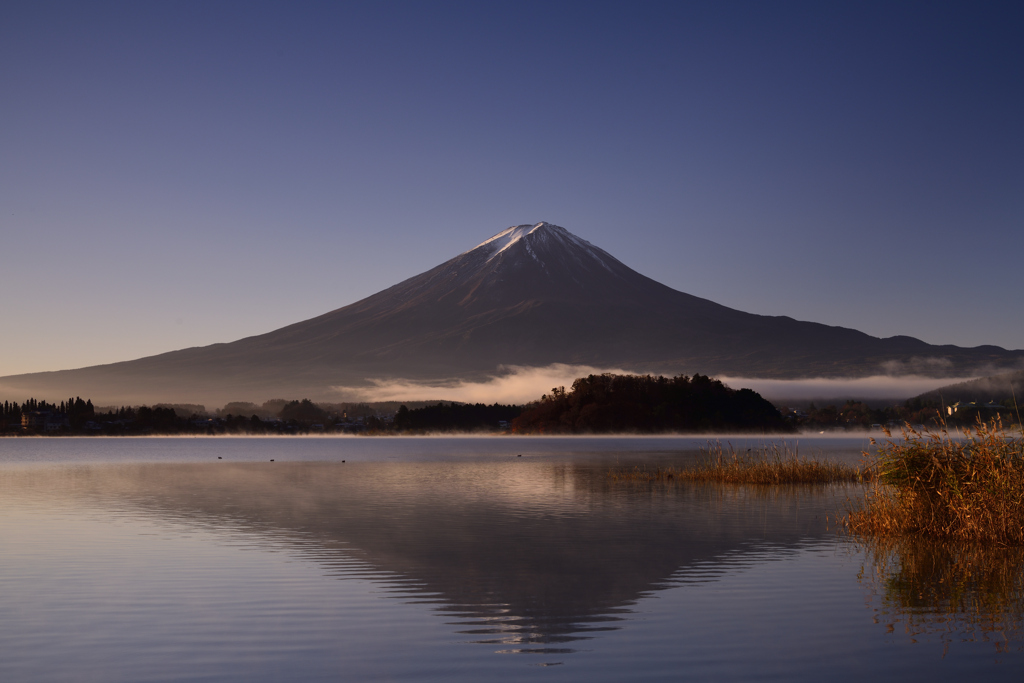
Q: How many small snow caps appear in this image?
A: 1